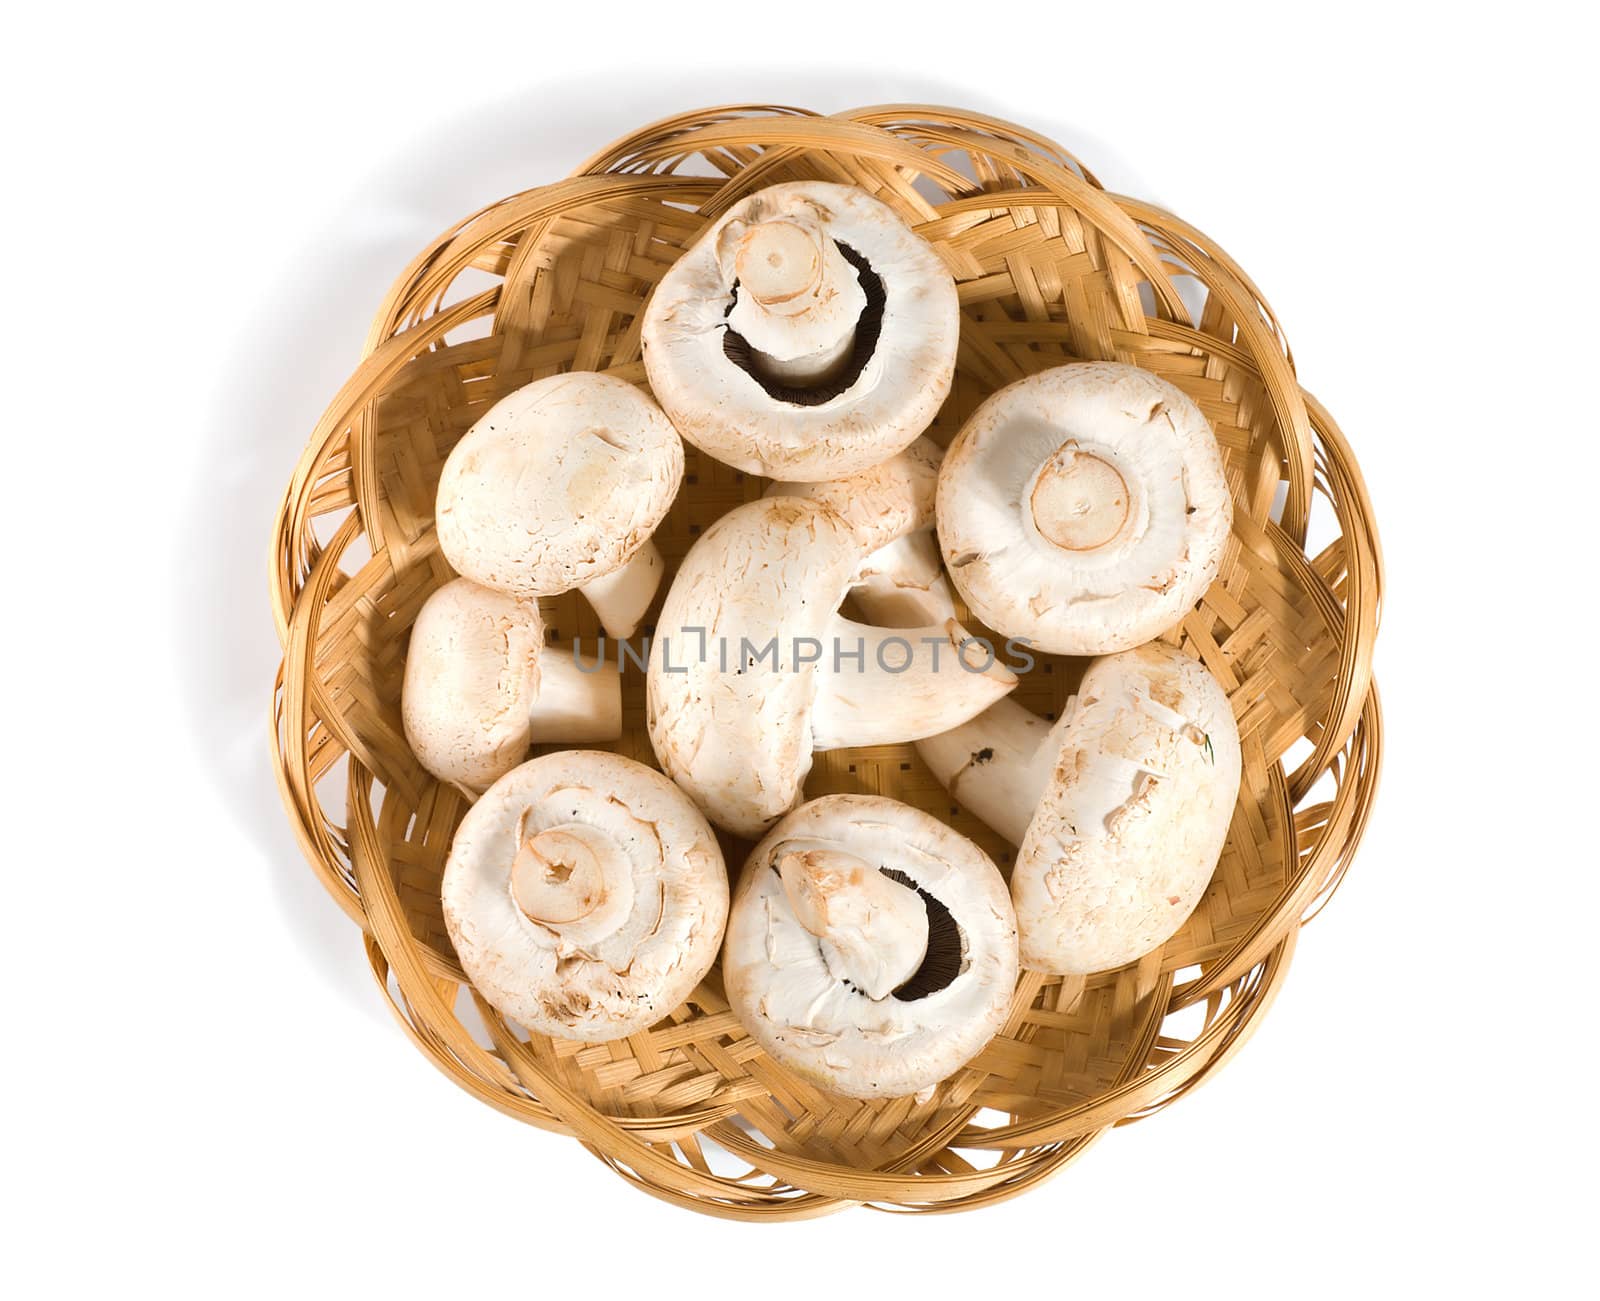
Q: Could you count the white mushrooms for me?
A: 9